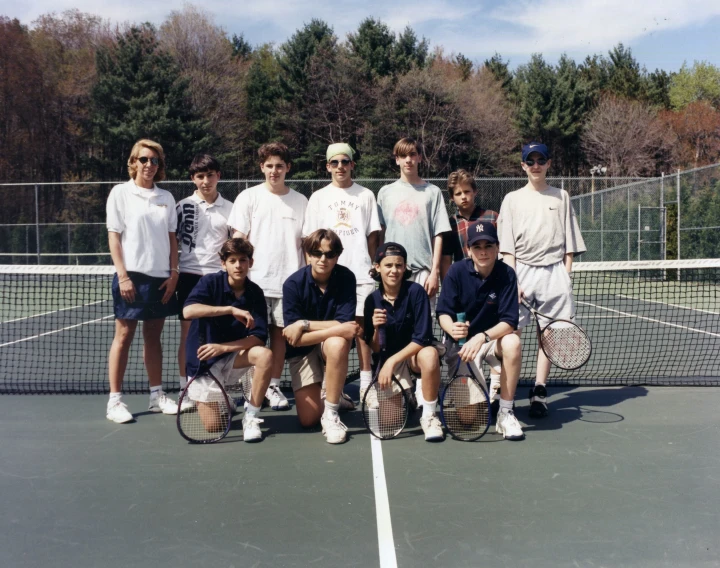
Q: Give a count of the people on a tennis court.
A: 11